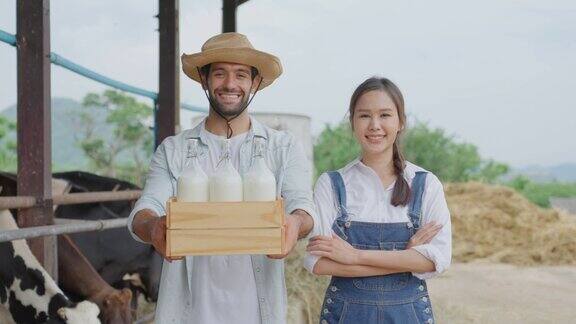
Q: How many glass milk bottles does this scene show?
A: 3